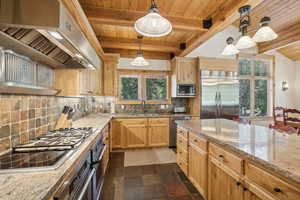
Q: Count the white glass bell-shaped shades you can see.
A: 5